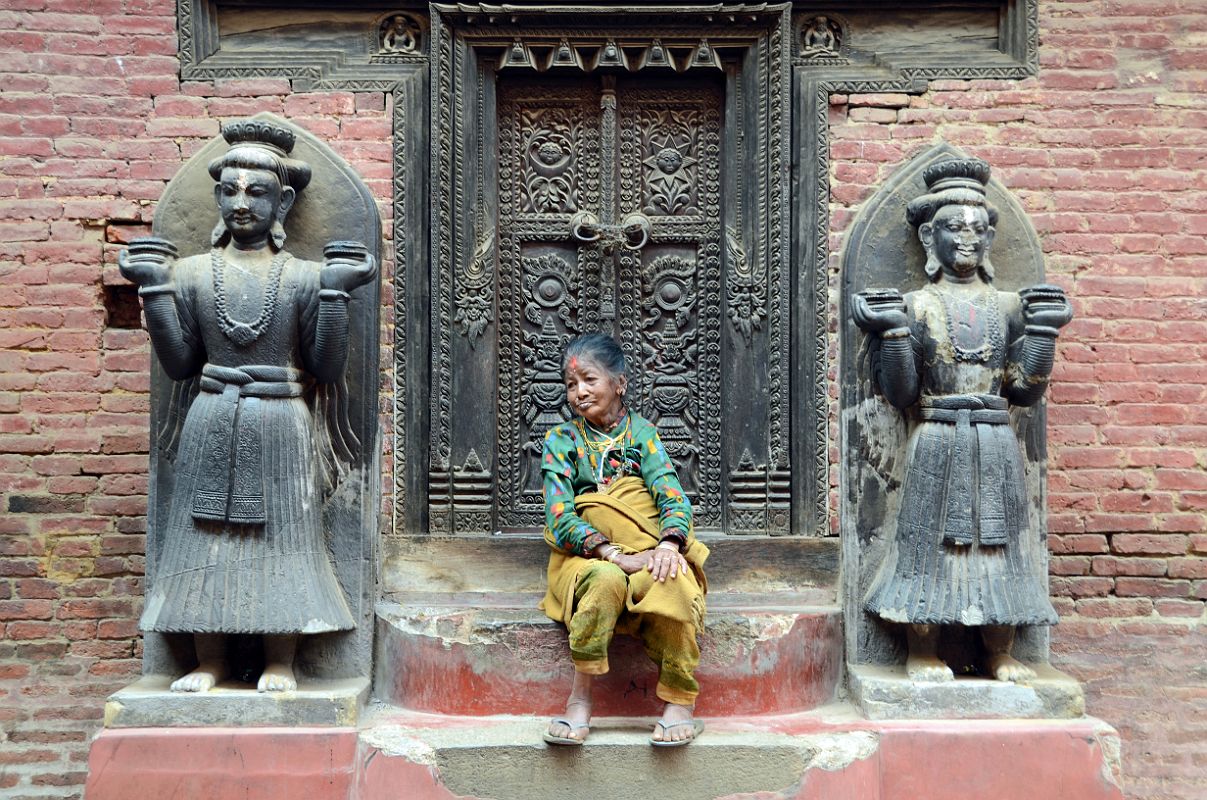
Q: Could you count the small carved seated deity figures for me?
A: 2